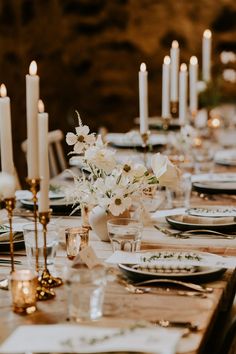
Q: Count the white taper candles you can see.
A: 9